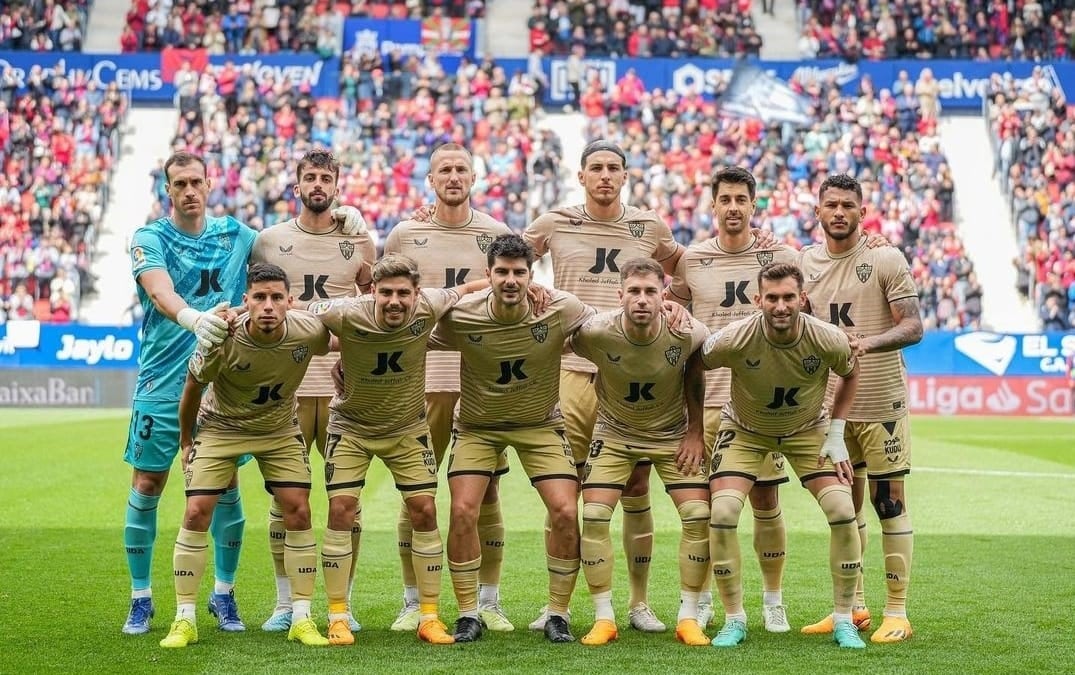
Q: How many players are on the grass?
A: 11